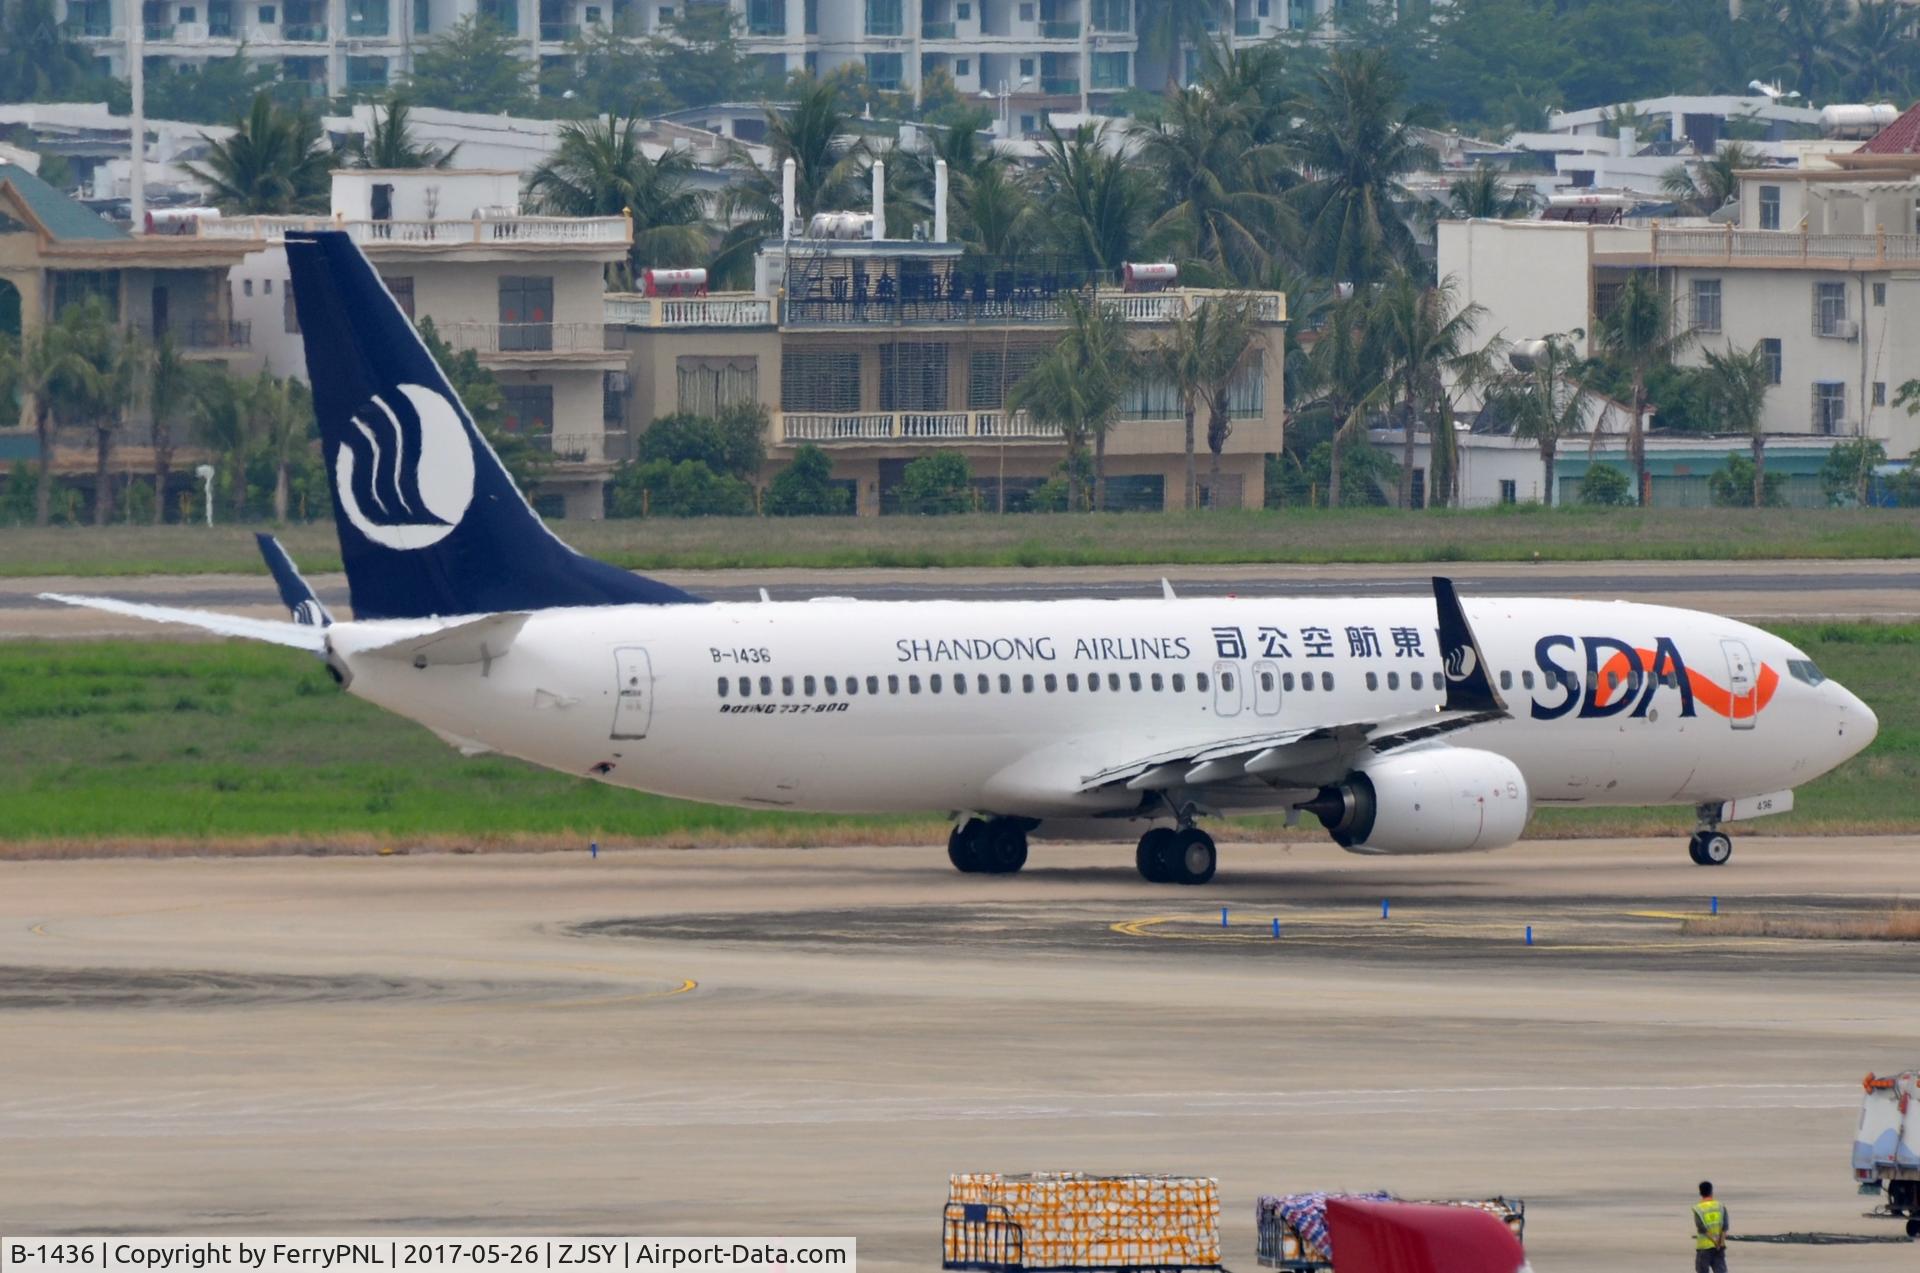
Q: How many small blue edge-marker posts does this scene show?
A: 6